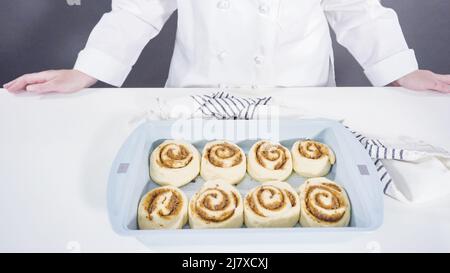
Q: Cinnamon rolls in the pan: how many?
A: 8